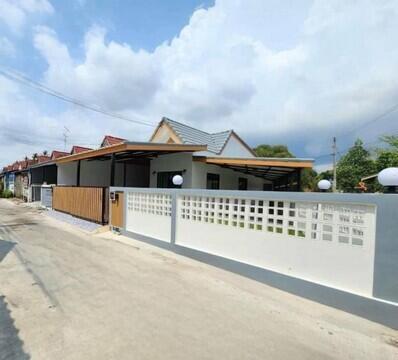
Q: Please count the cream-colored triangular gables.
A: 2